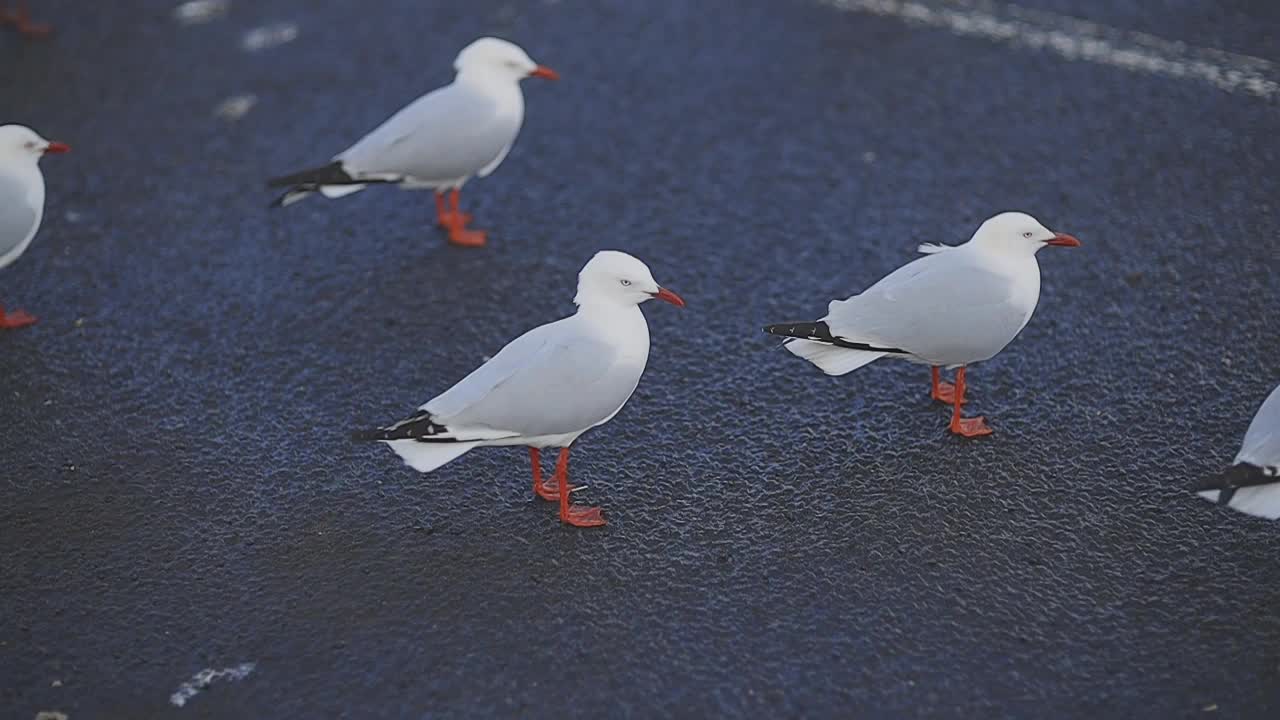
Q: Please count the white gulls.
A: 5